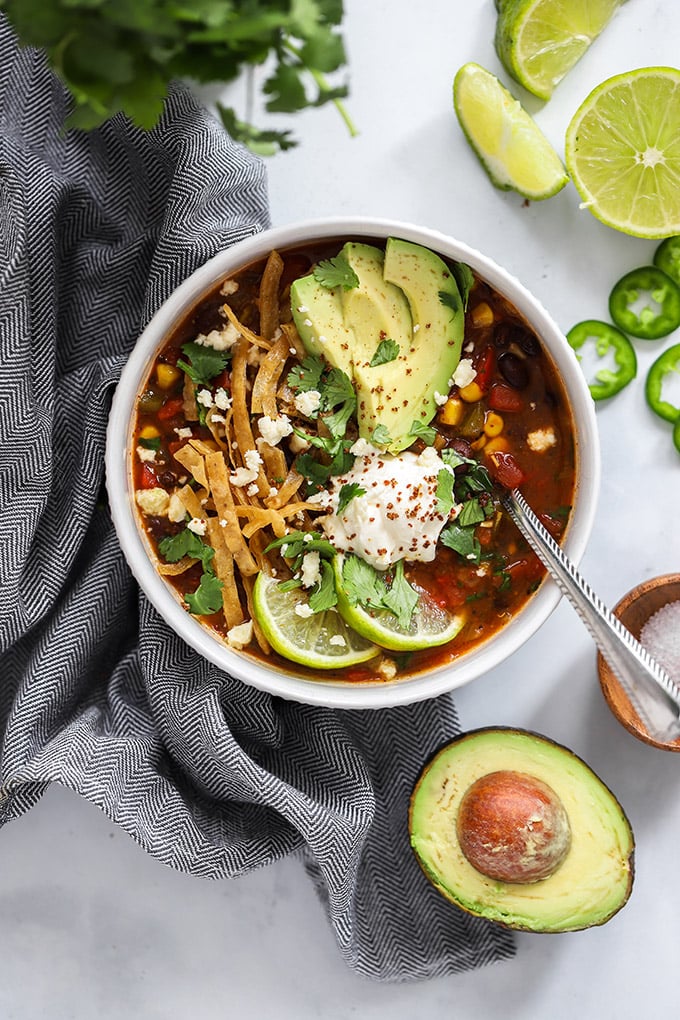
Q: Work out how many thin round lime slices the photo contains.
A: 2